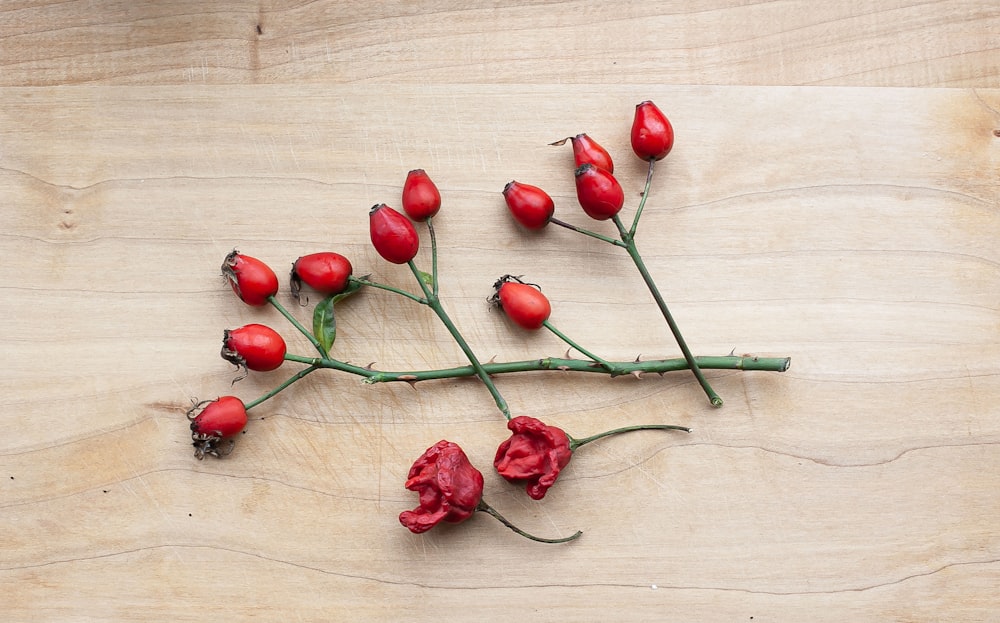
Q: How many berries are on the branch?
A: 11